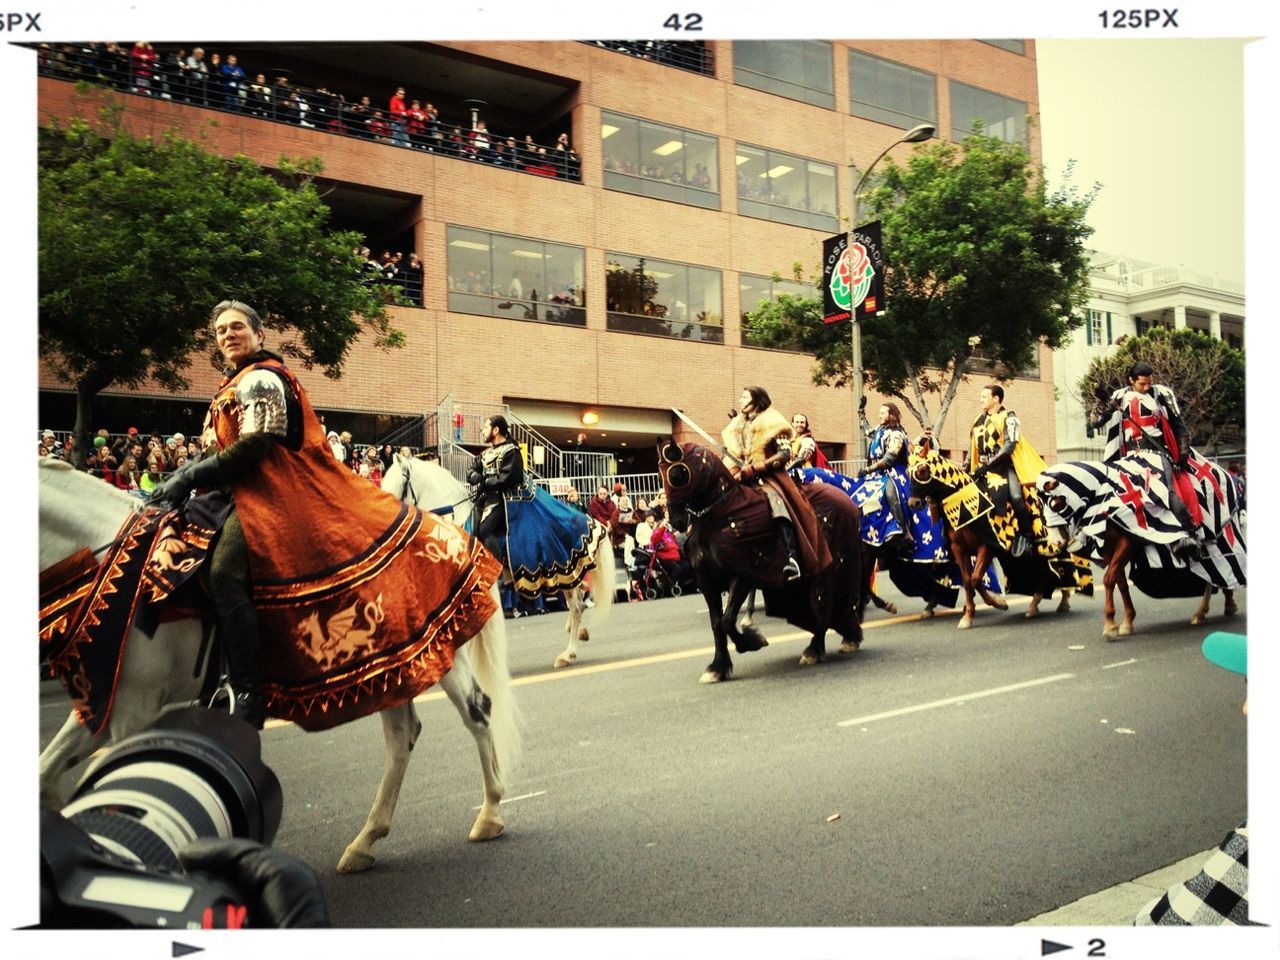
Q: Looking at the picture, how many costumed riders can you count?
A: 7